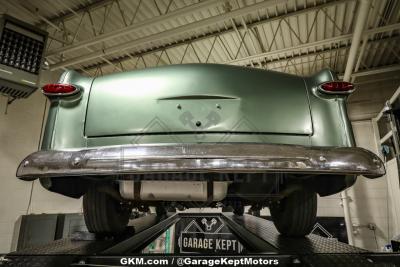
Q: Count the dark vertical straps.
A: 2